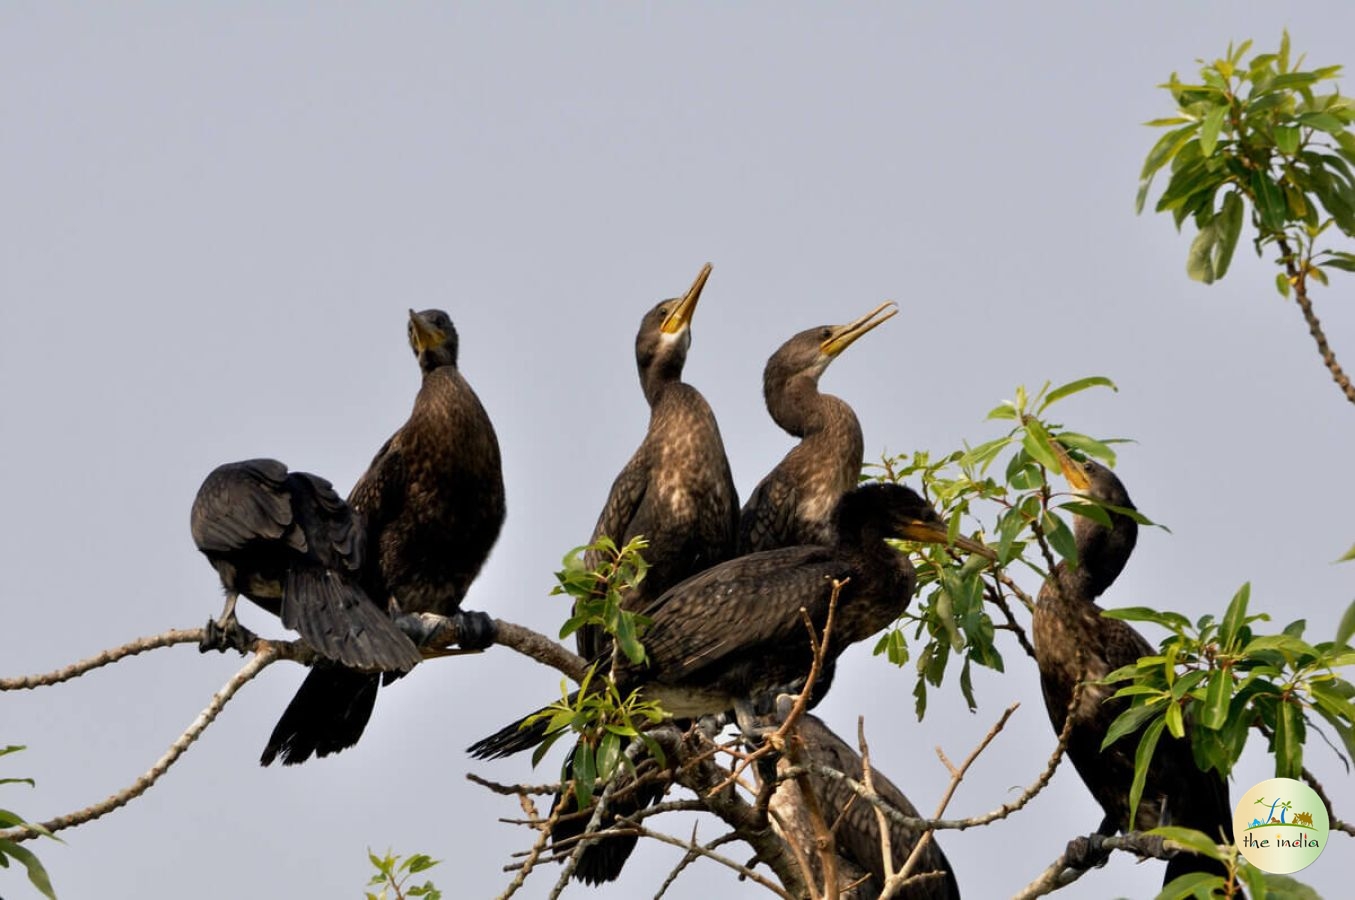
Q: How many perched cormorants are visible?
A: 7